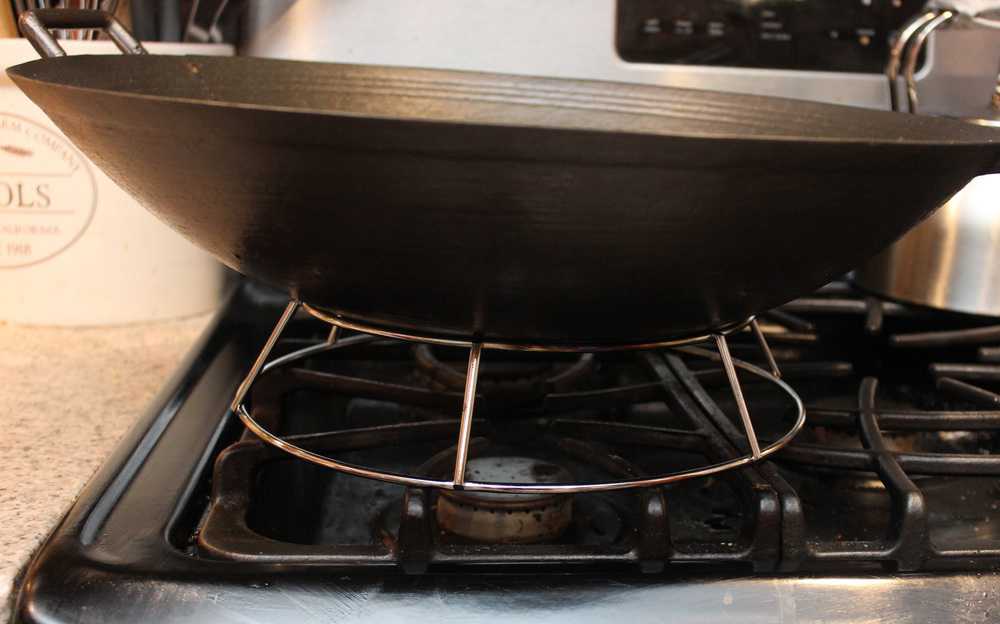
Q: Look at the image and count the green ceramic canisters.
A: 0